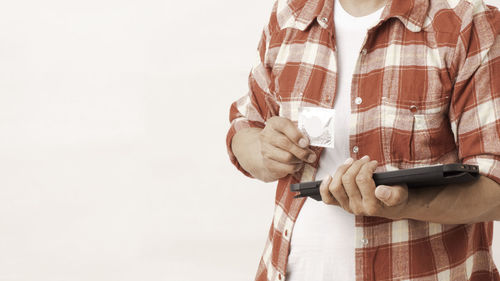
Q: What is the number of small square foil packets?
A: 1